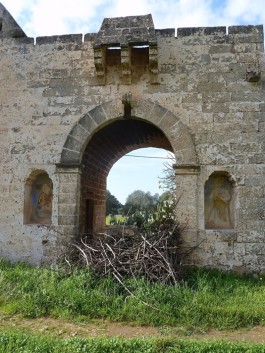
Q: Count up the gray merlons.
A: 6